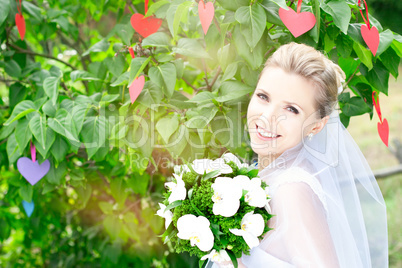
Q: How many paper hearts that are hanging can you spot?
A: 9